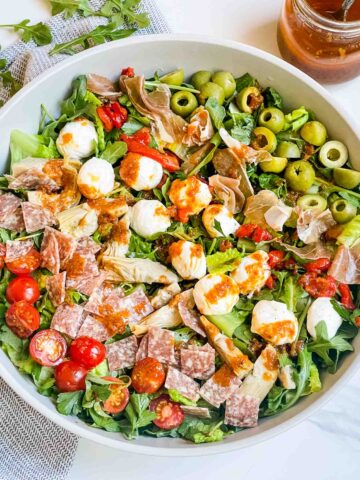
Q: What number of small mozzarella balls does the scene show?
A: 11